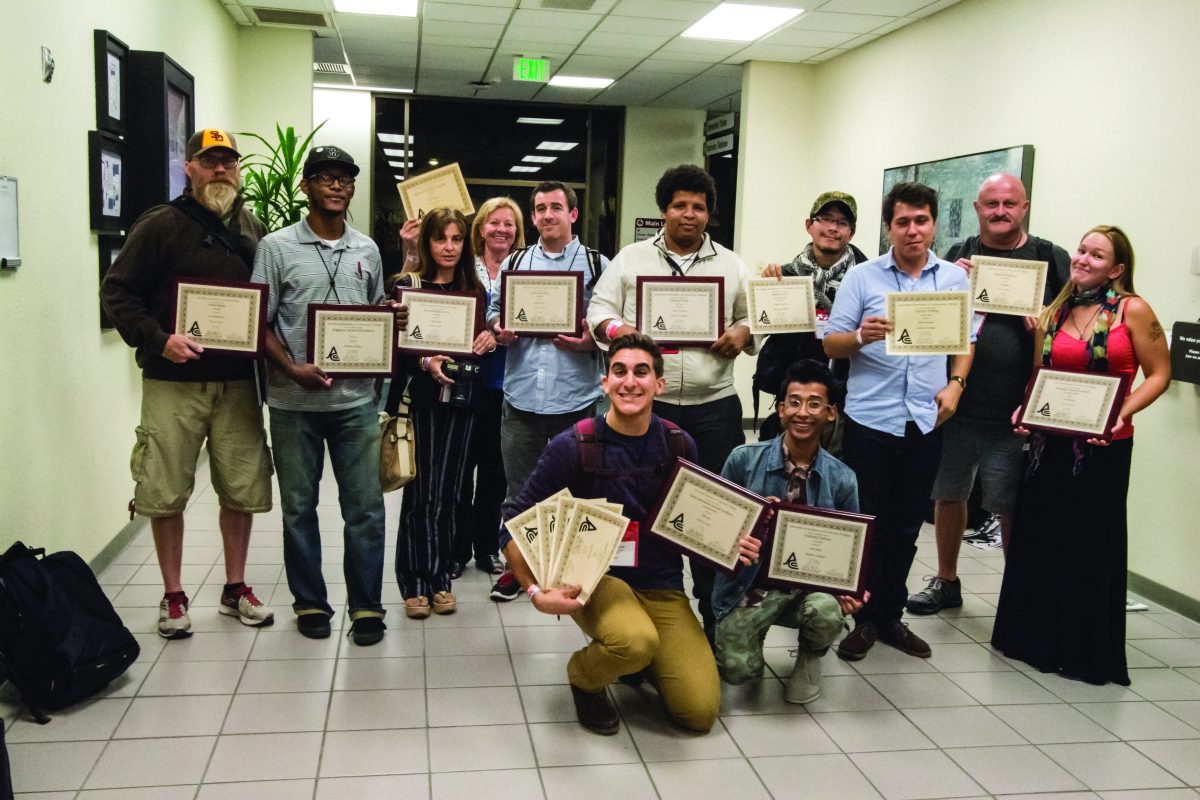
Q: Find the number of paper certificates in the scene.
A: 8